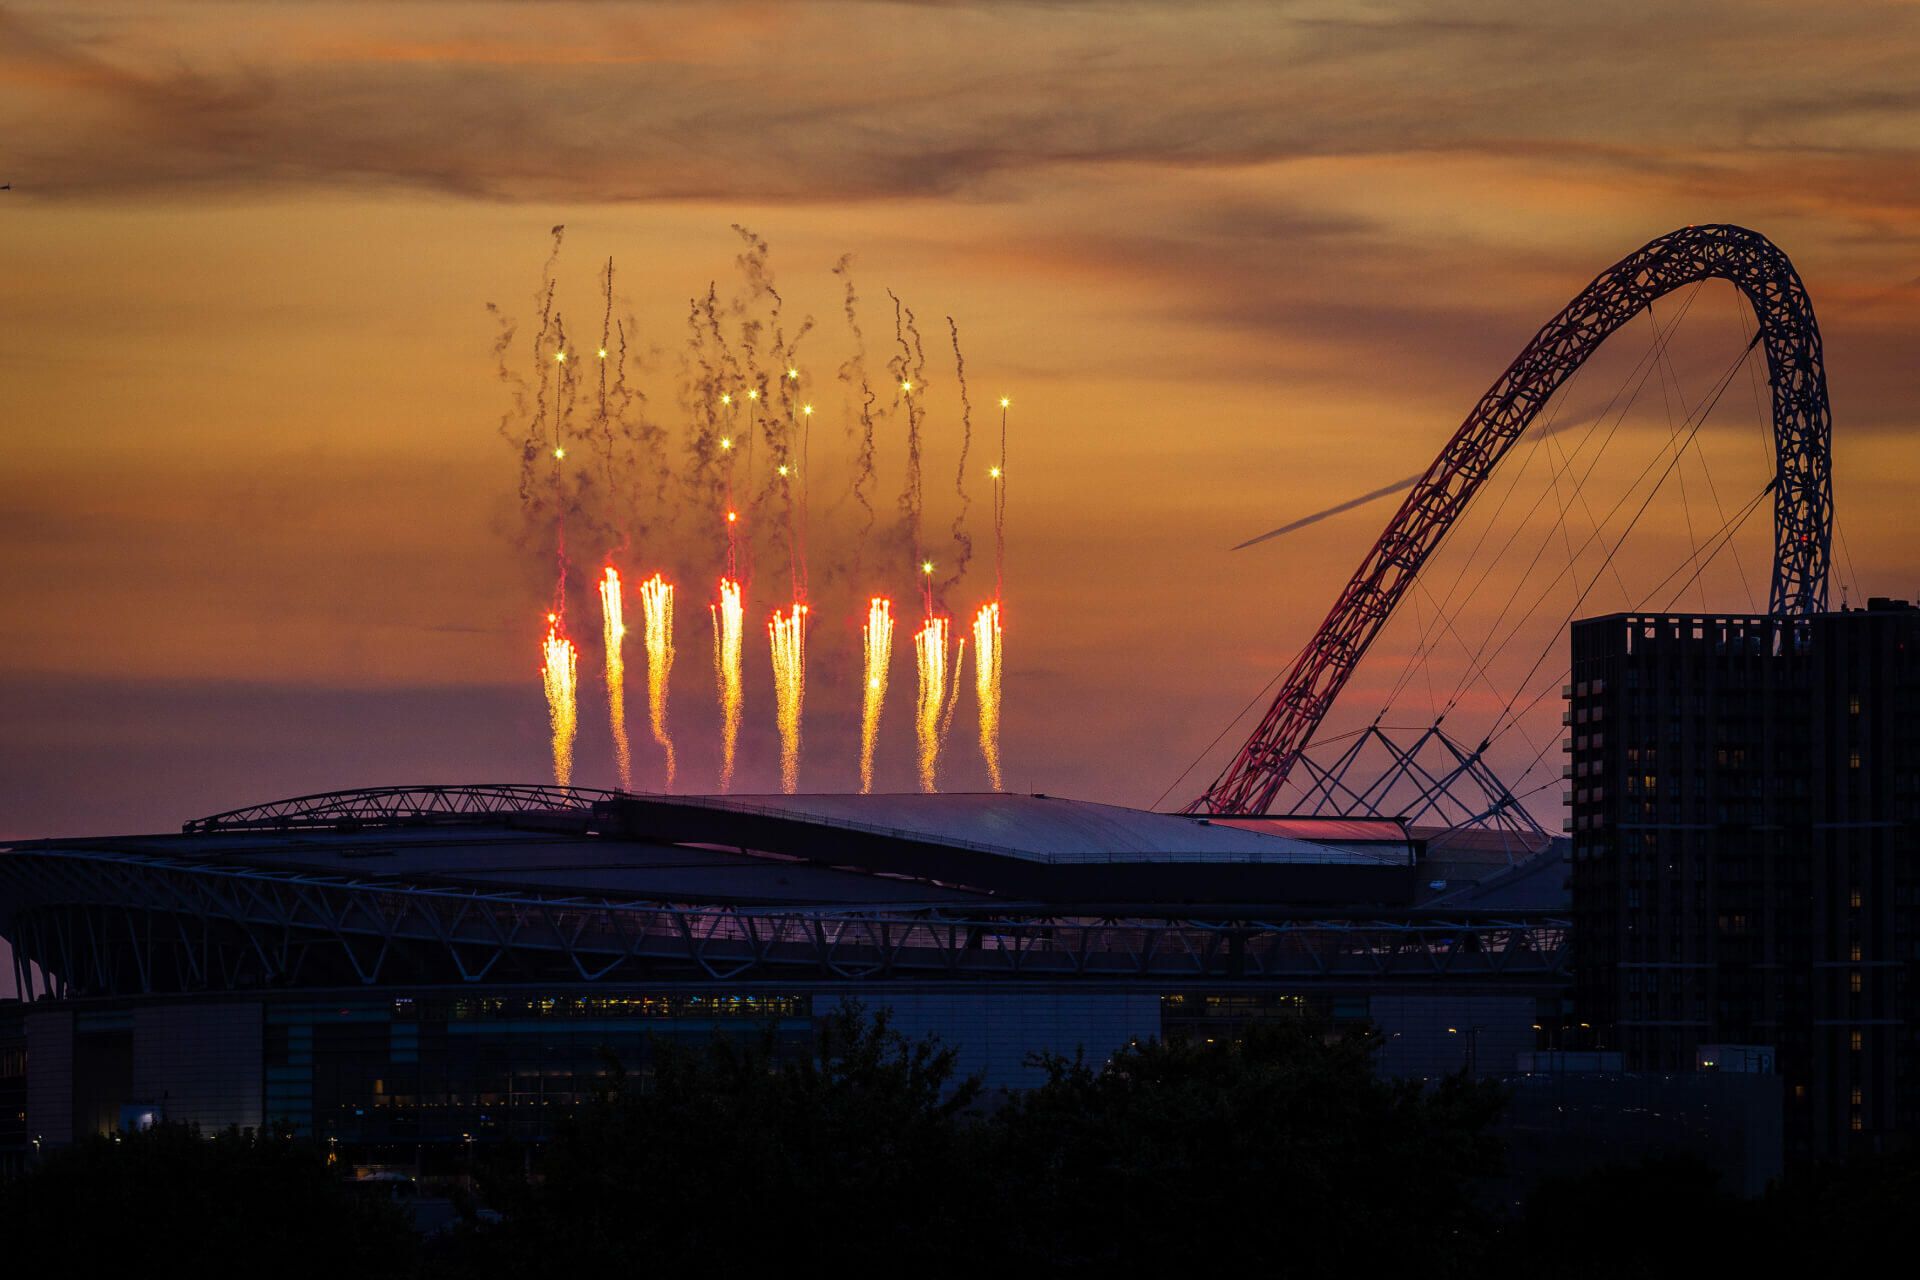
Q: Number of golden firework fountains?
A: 8